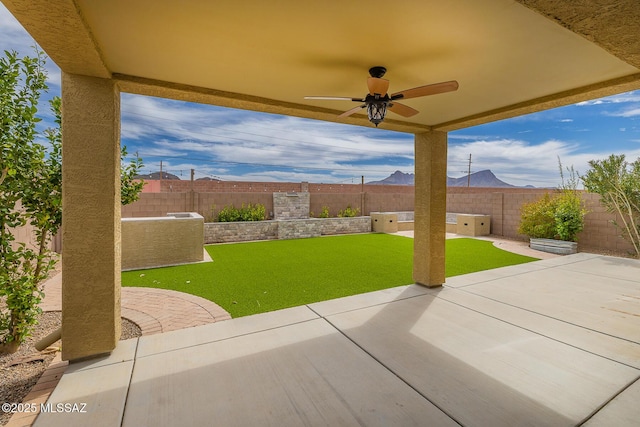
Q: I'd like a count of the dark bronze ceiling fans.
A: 1